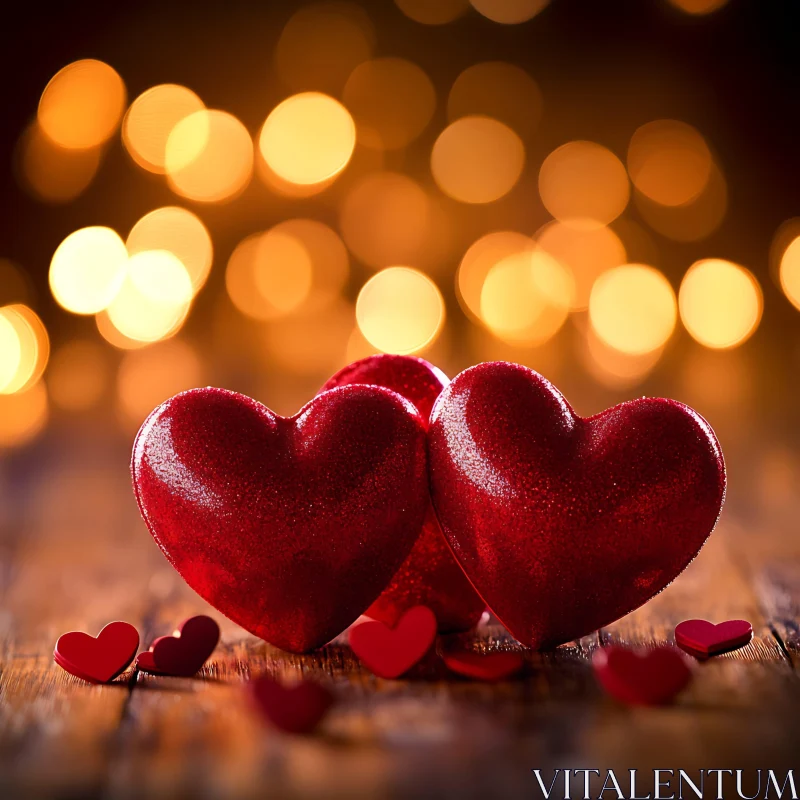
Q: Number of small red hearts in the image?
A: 7